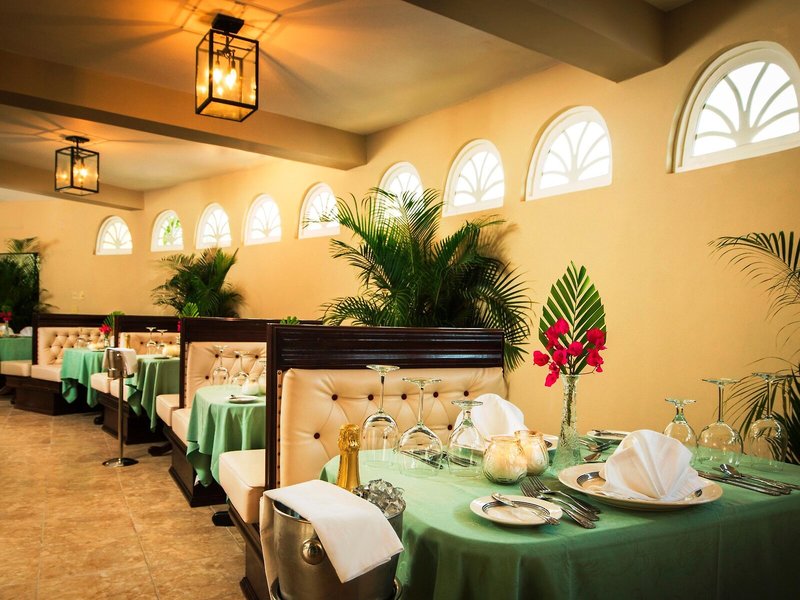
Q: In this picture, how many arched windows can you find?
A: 9